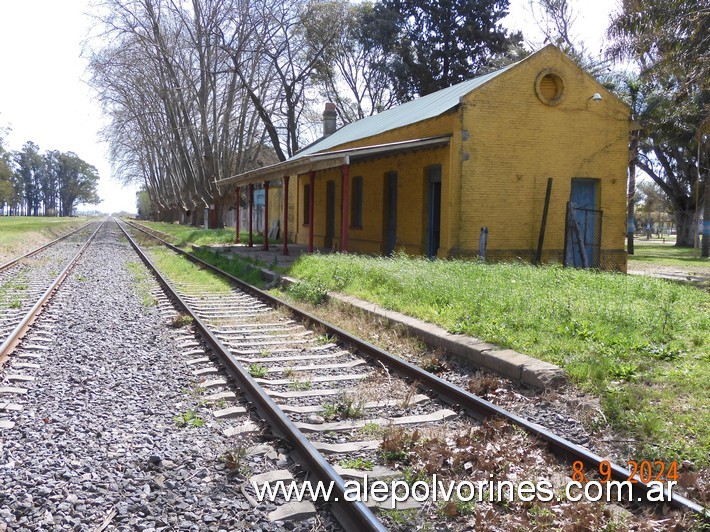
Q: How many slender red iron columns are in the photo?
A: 6